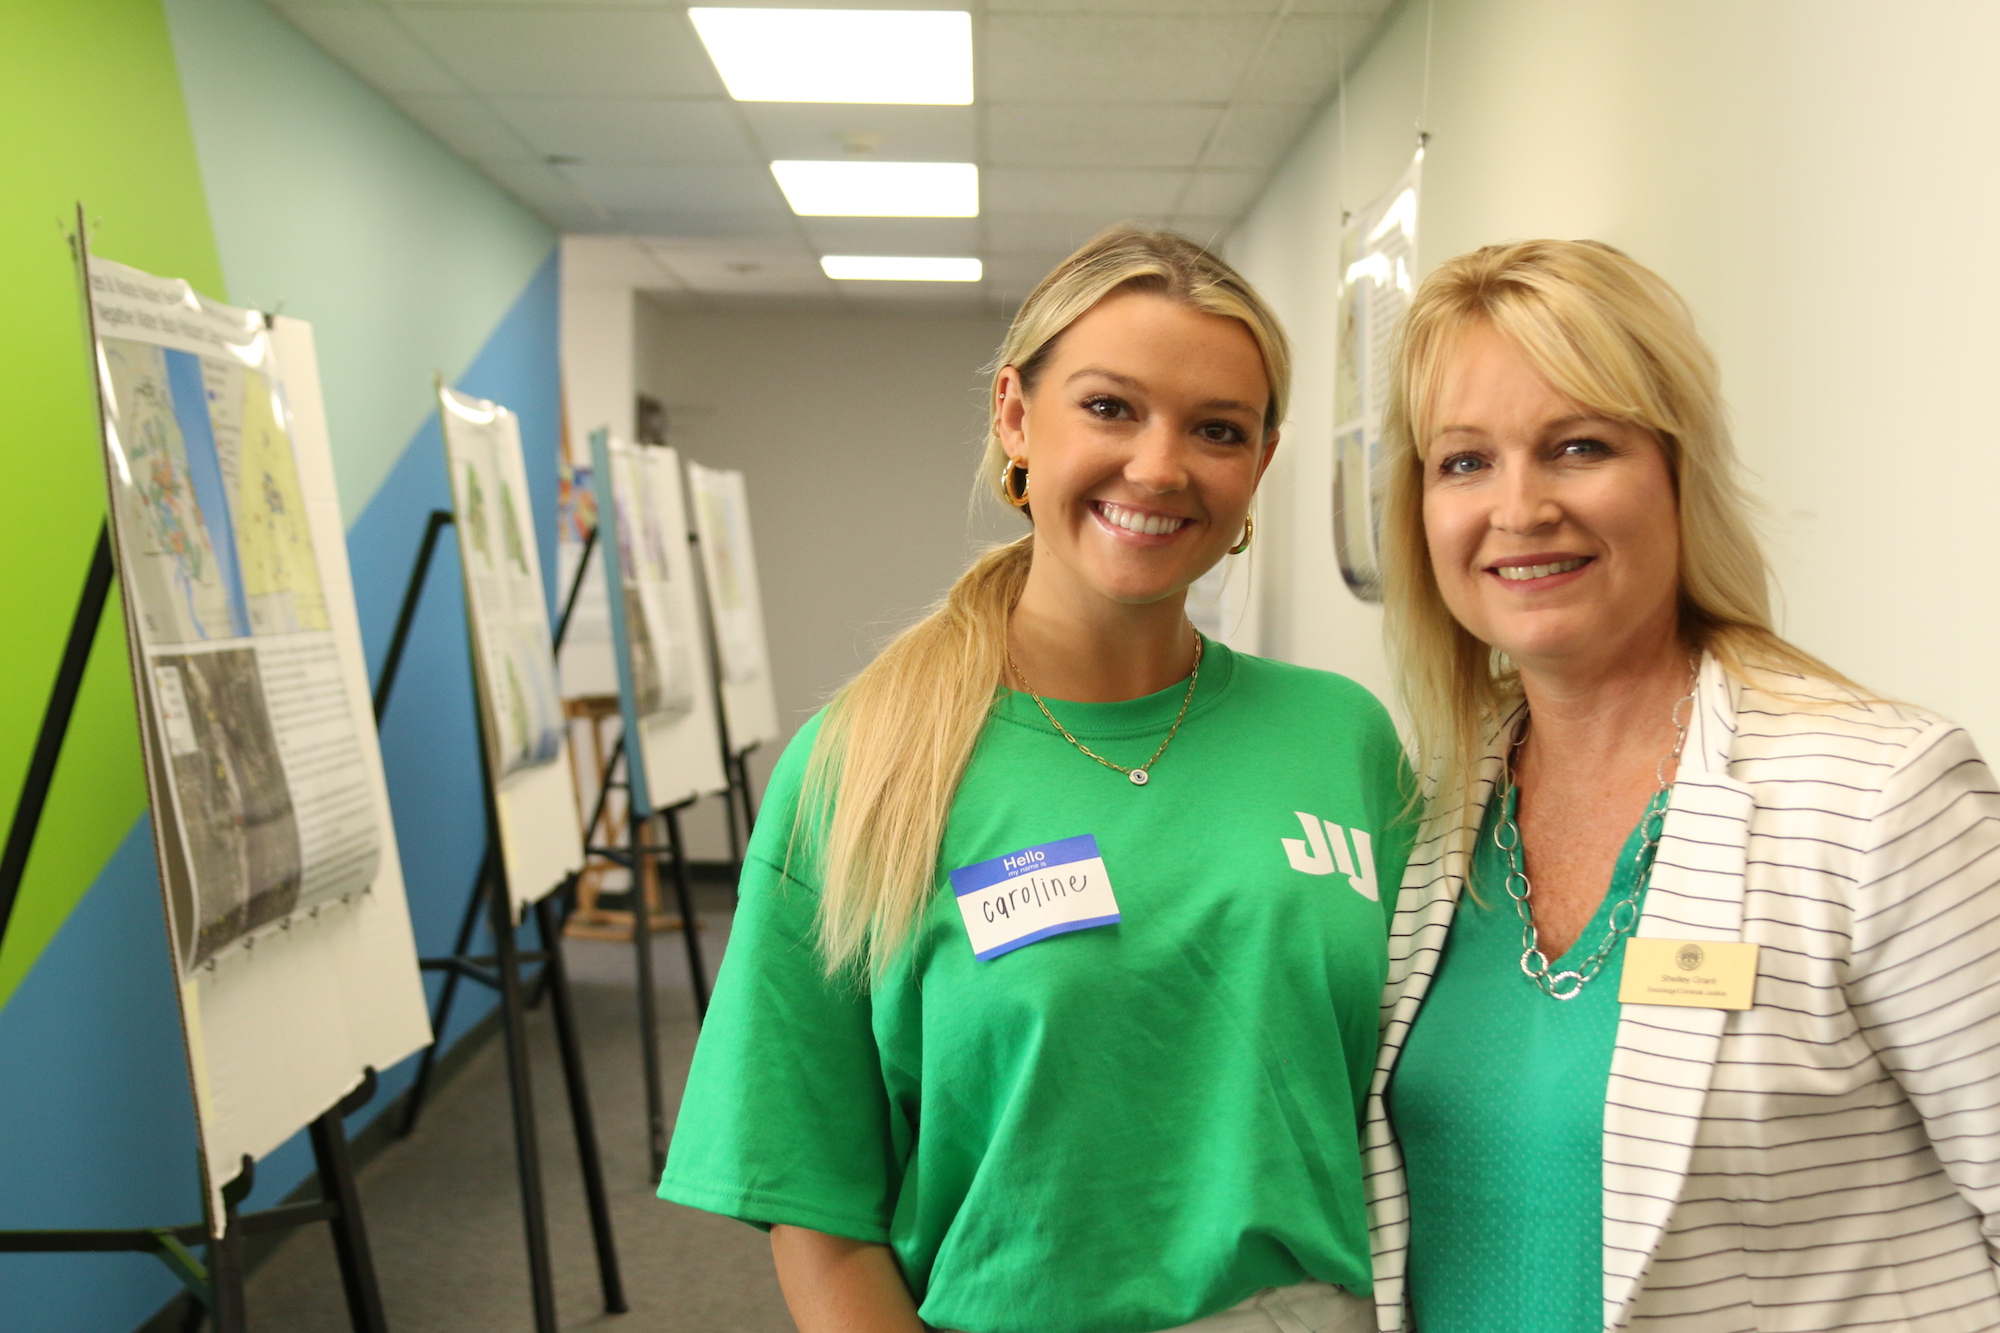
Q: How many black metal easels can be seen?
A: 4